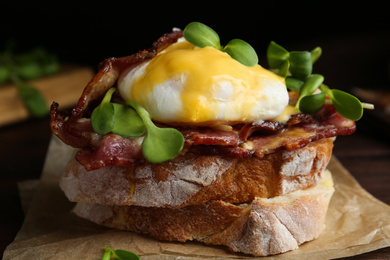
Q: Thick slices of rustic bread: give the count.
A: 2